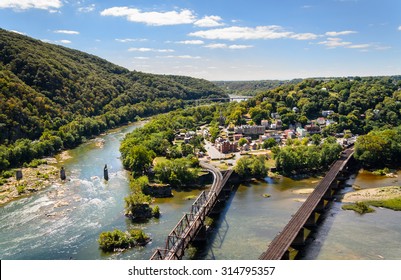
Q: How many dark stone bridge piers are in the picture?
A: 3